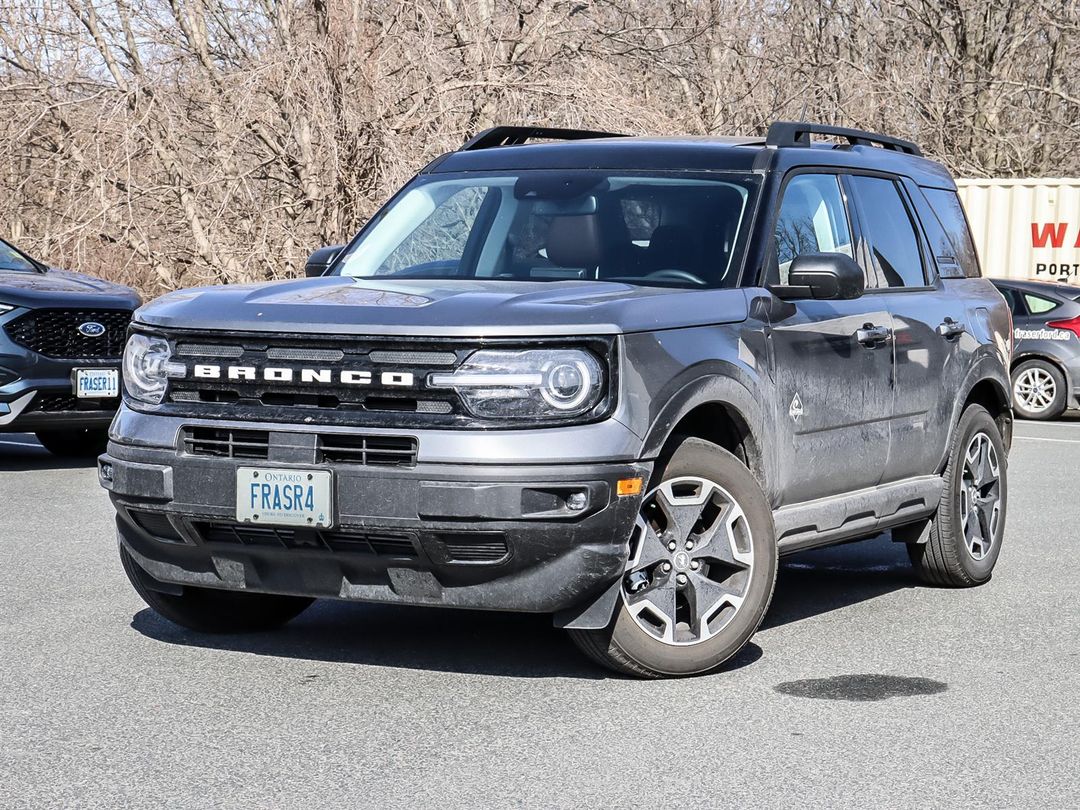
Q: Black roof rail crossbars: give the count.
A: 2